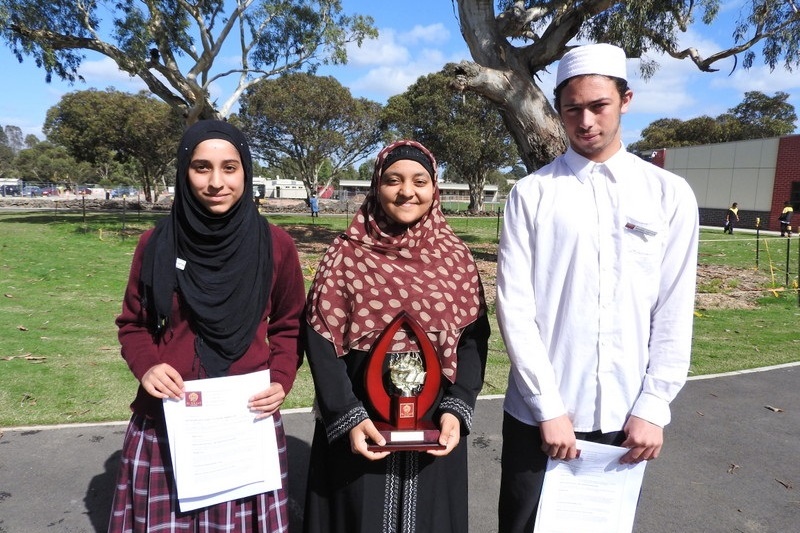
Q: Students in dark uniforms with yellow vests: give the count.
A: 2